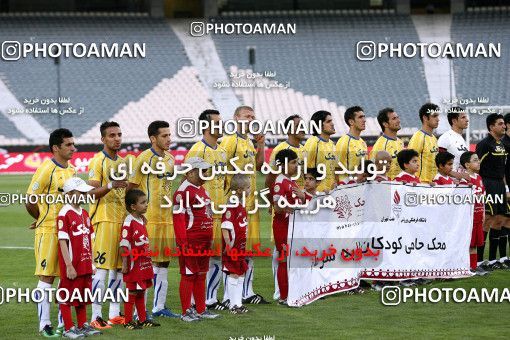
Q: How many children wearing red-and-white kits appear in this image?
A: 11